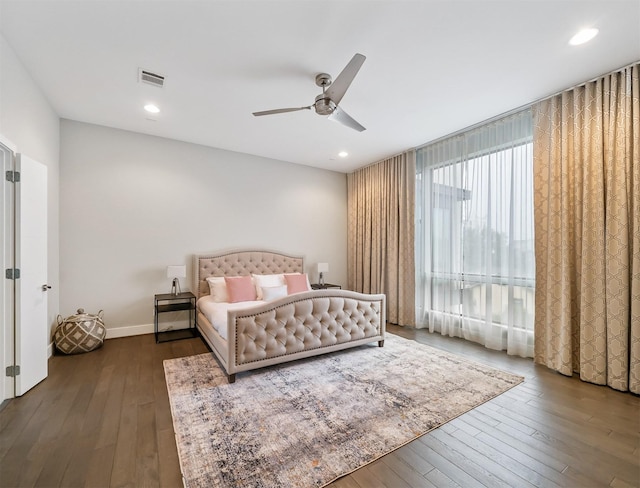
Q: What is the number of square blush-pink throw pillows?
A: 2